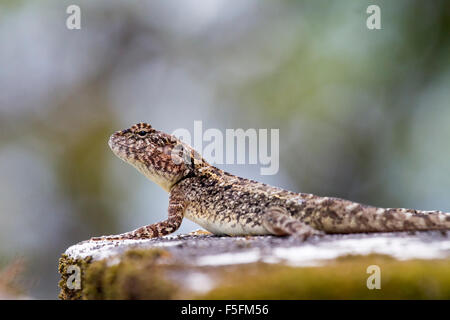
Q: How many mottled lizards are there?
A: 1